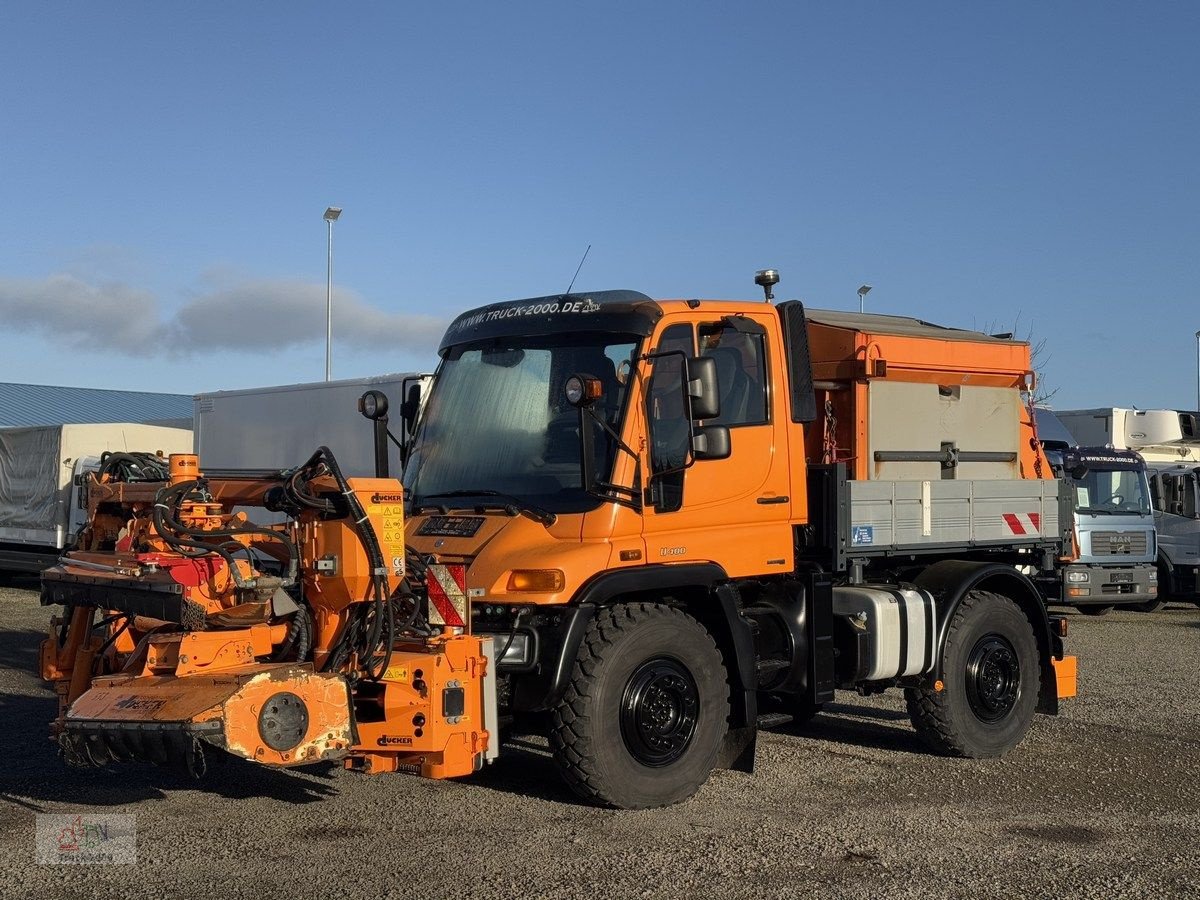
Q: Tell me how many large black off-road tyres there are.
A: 2